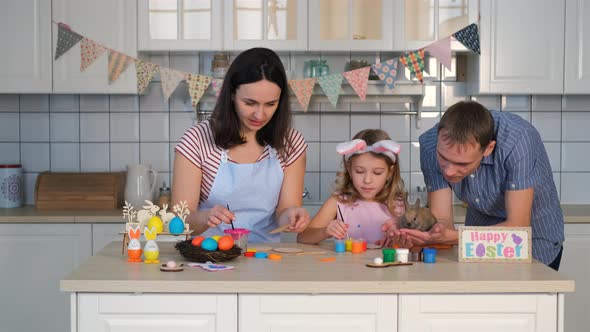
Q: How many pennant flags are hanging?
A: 14